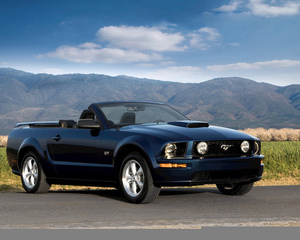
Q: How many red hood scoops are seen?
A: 0